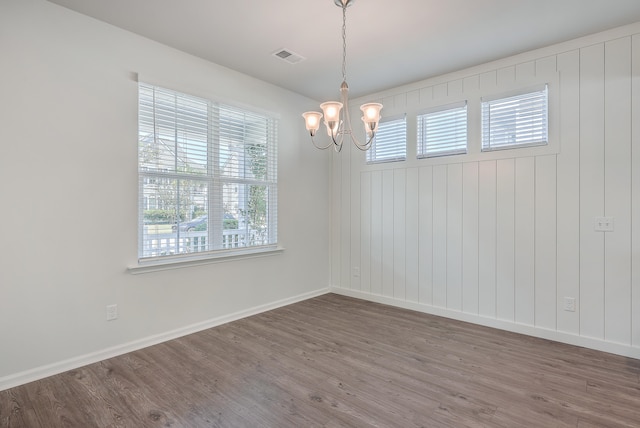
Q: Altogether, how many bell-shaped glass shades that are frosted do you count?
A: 5